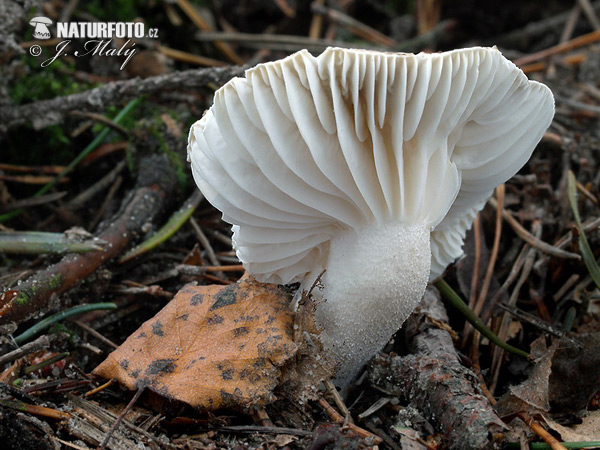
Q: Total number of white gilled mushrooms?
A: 1